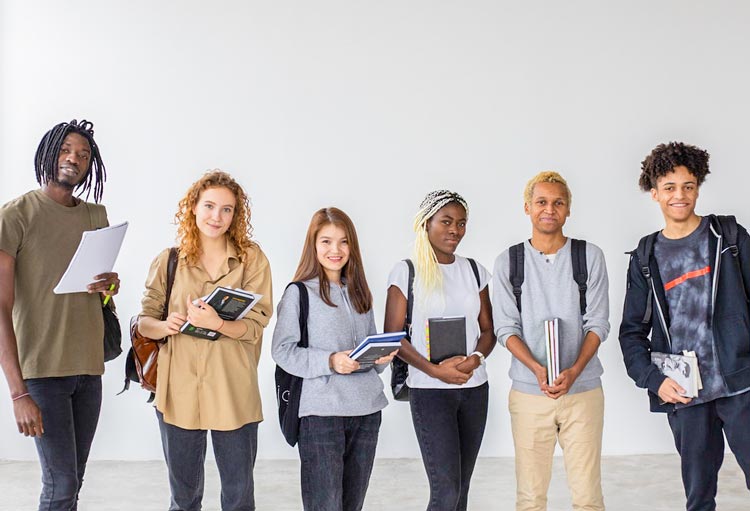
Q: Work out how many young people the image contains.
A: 6